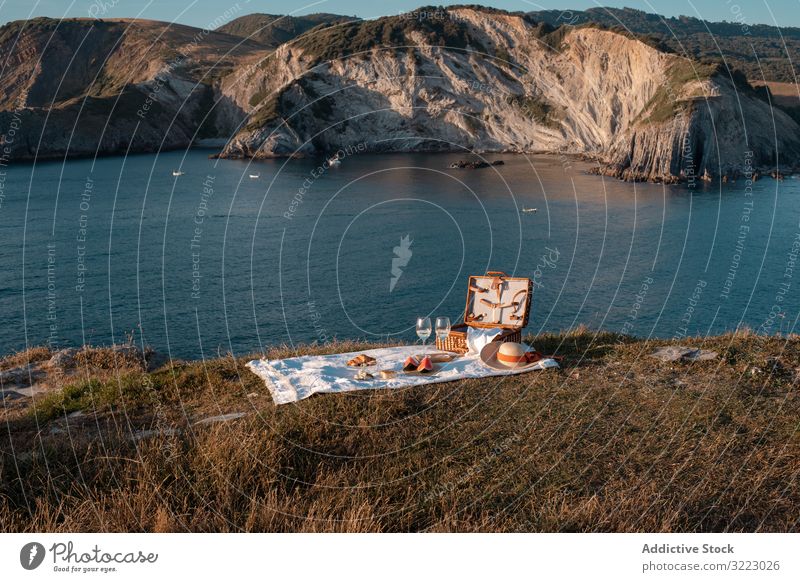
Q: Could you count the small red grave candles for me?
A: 0